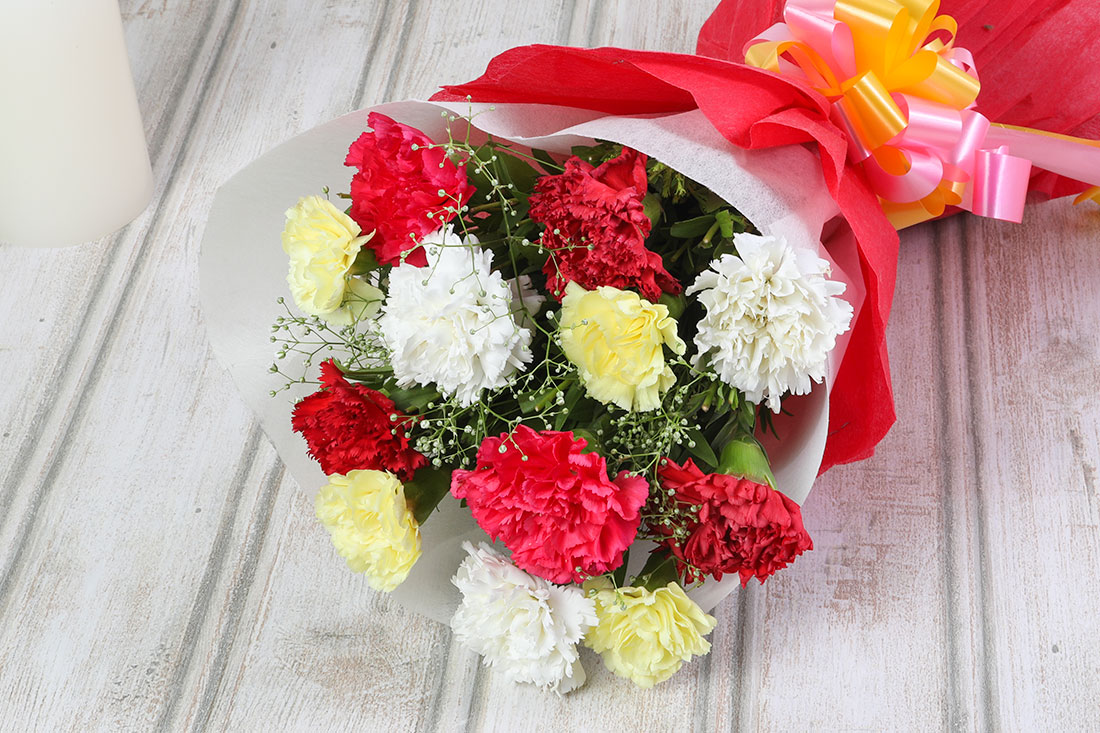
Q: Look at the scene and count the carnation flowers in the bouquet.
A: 12